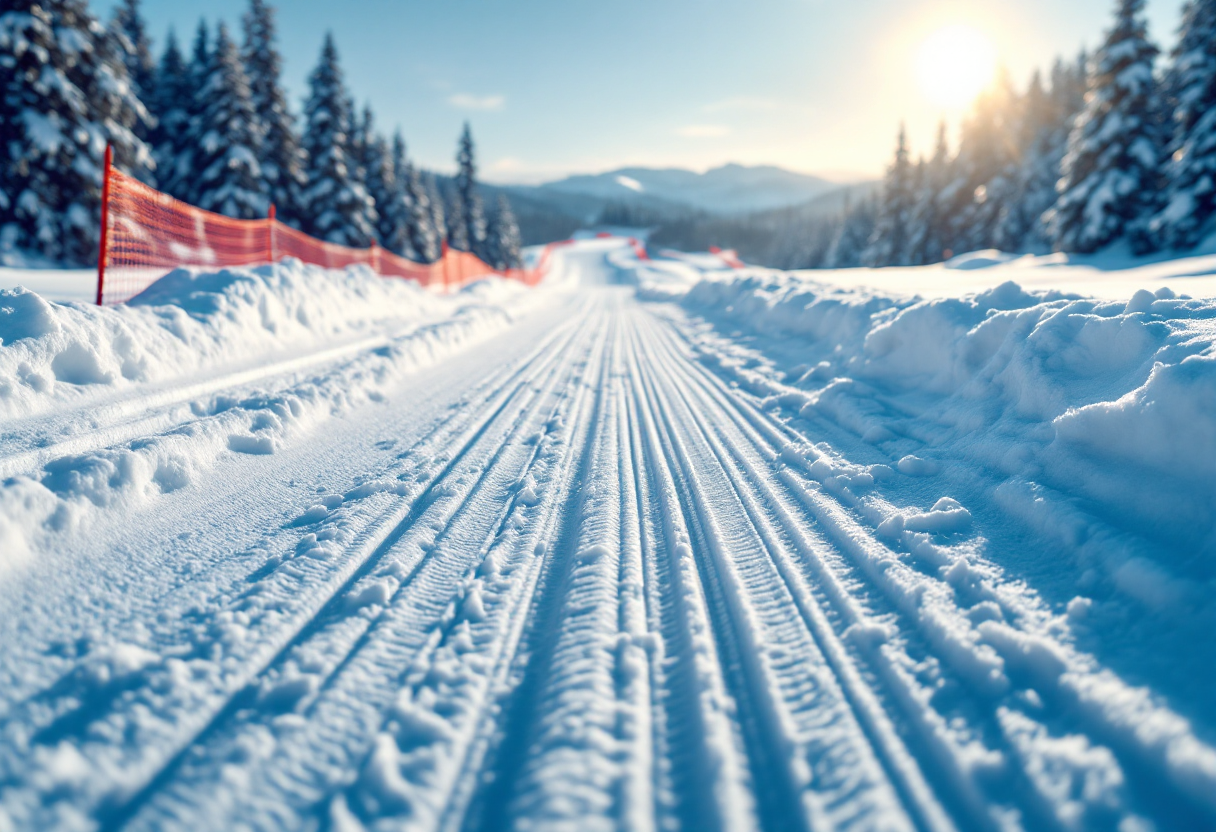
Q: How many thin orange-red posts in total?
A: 4